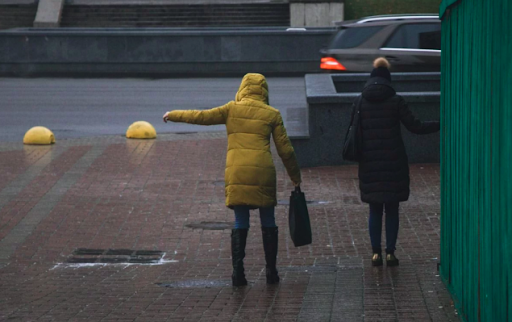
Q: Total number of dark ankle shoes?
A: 2